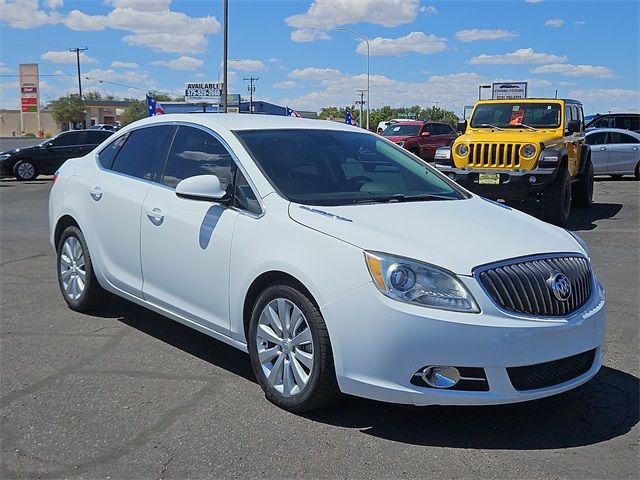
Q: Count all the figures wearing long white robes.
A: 0